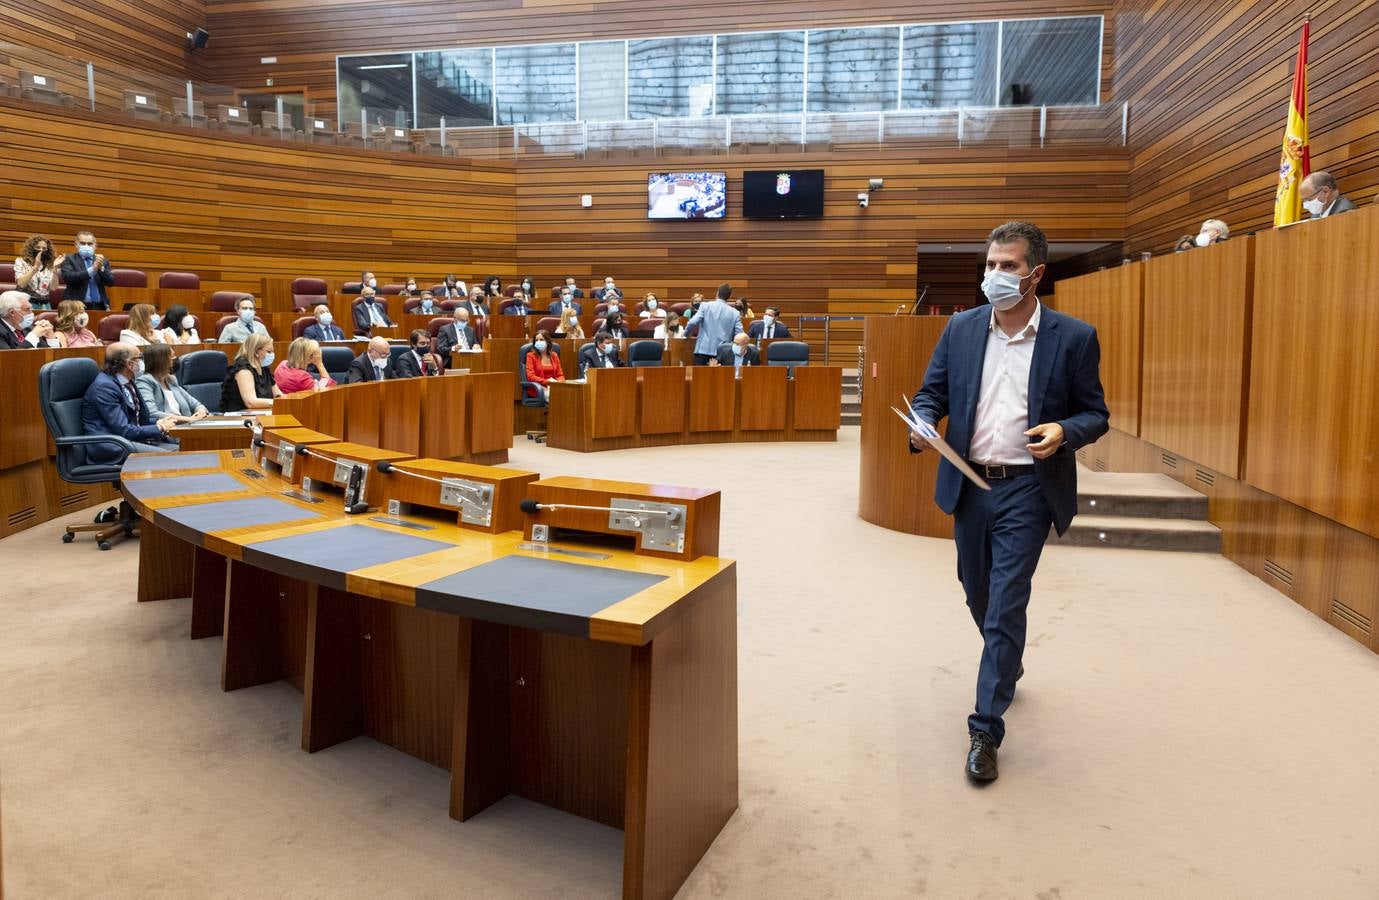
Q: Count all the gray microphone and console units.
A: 5